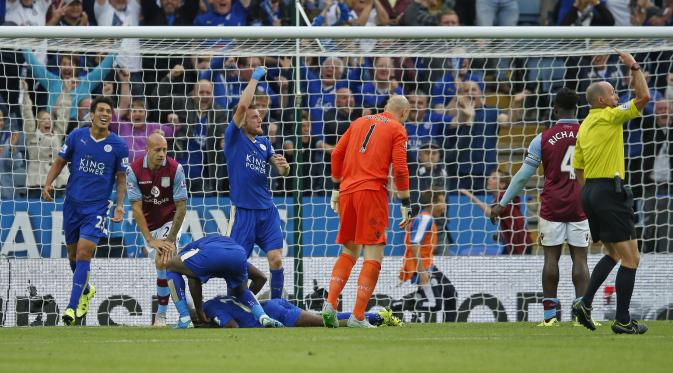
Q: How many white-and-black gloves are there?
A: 2